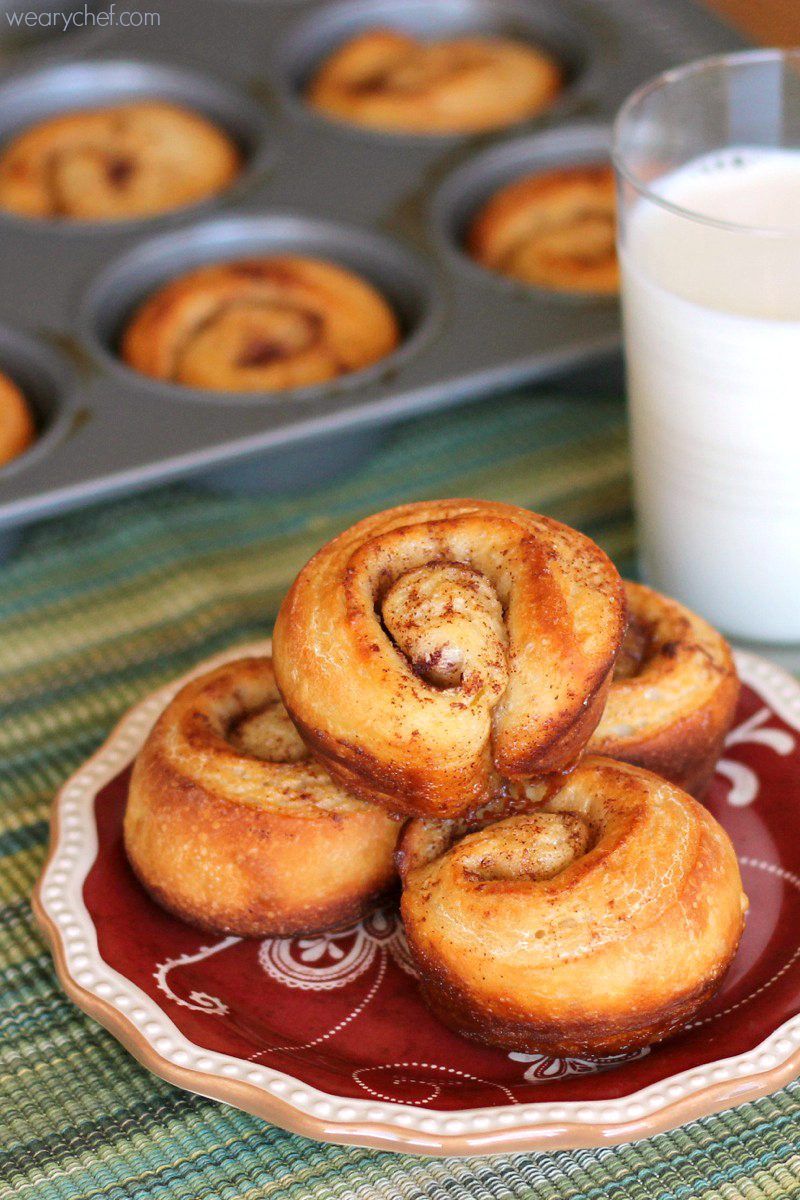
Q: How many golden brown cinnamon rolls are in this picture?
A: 9